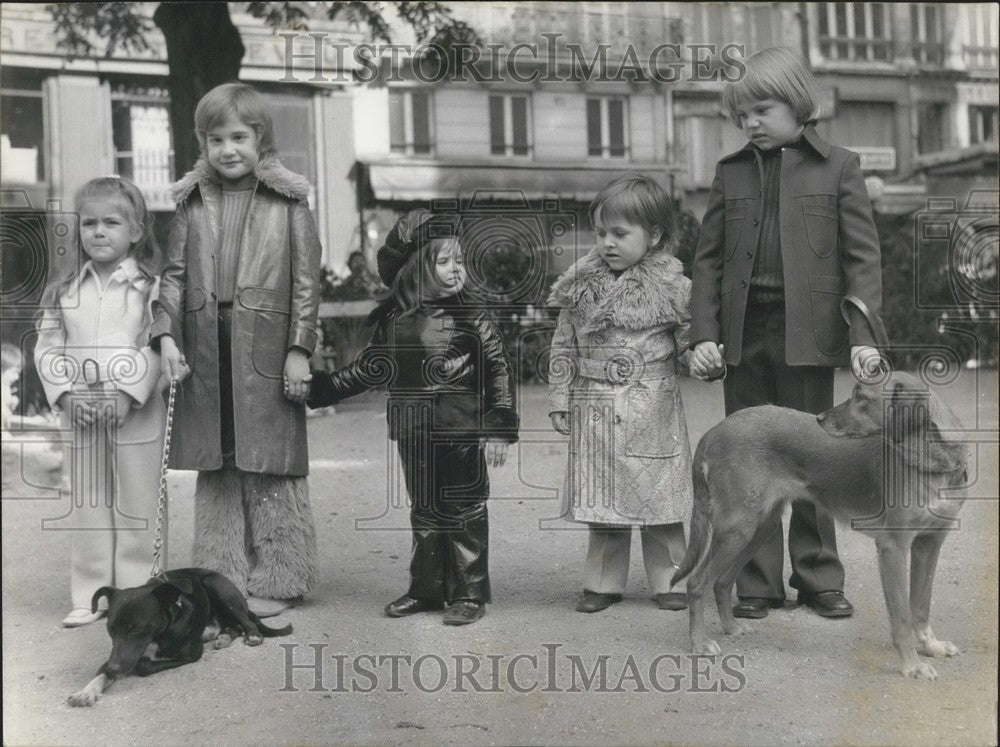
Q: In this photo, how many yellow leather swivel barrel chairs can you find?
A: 0